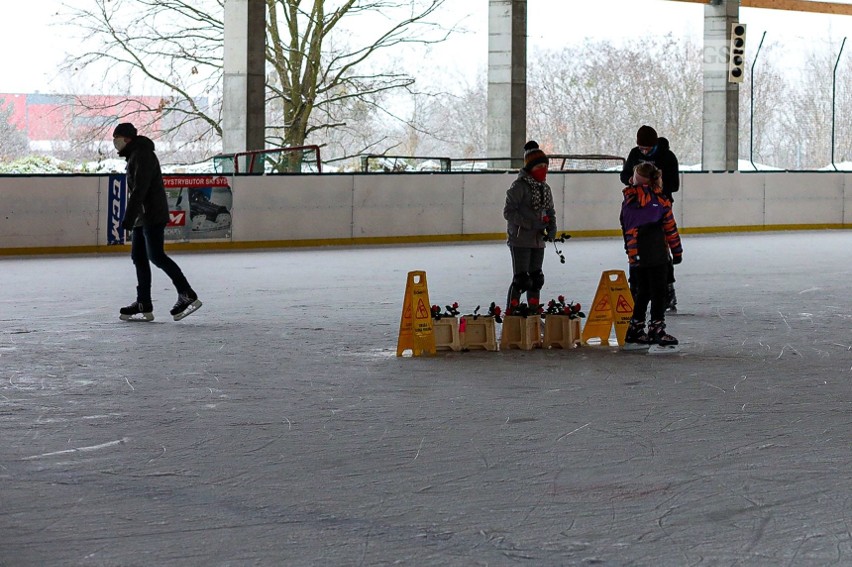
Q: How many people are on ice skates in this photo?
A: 4